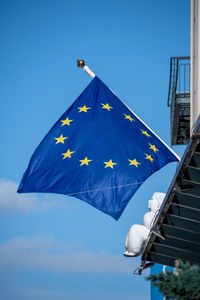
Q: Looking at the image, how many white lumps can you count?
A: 3